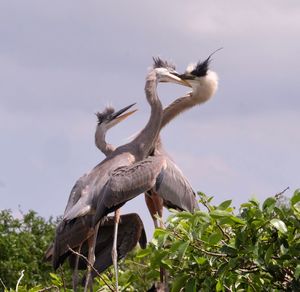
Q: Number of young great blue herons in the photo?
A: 2